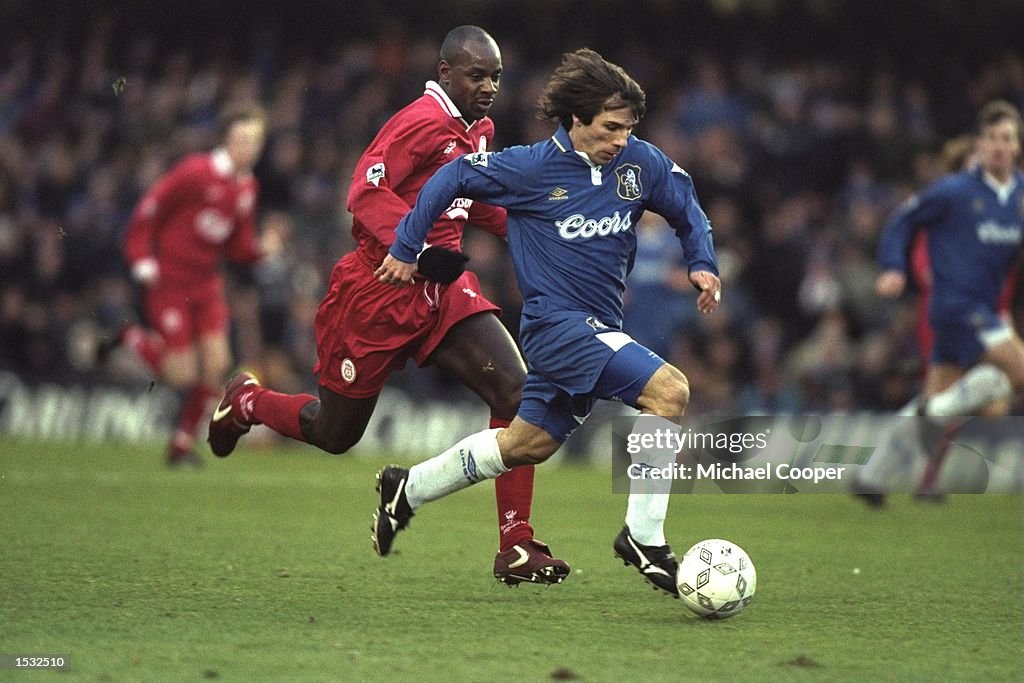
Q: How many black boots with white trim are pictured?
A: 2